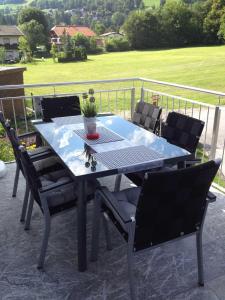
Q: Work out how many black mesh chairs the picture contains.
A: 6